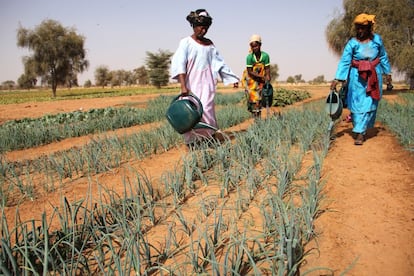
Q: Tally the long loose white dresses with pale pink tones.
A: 1